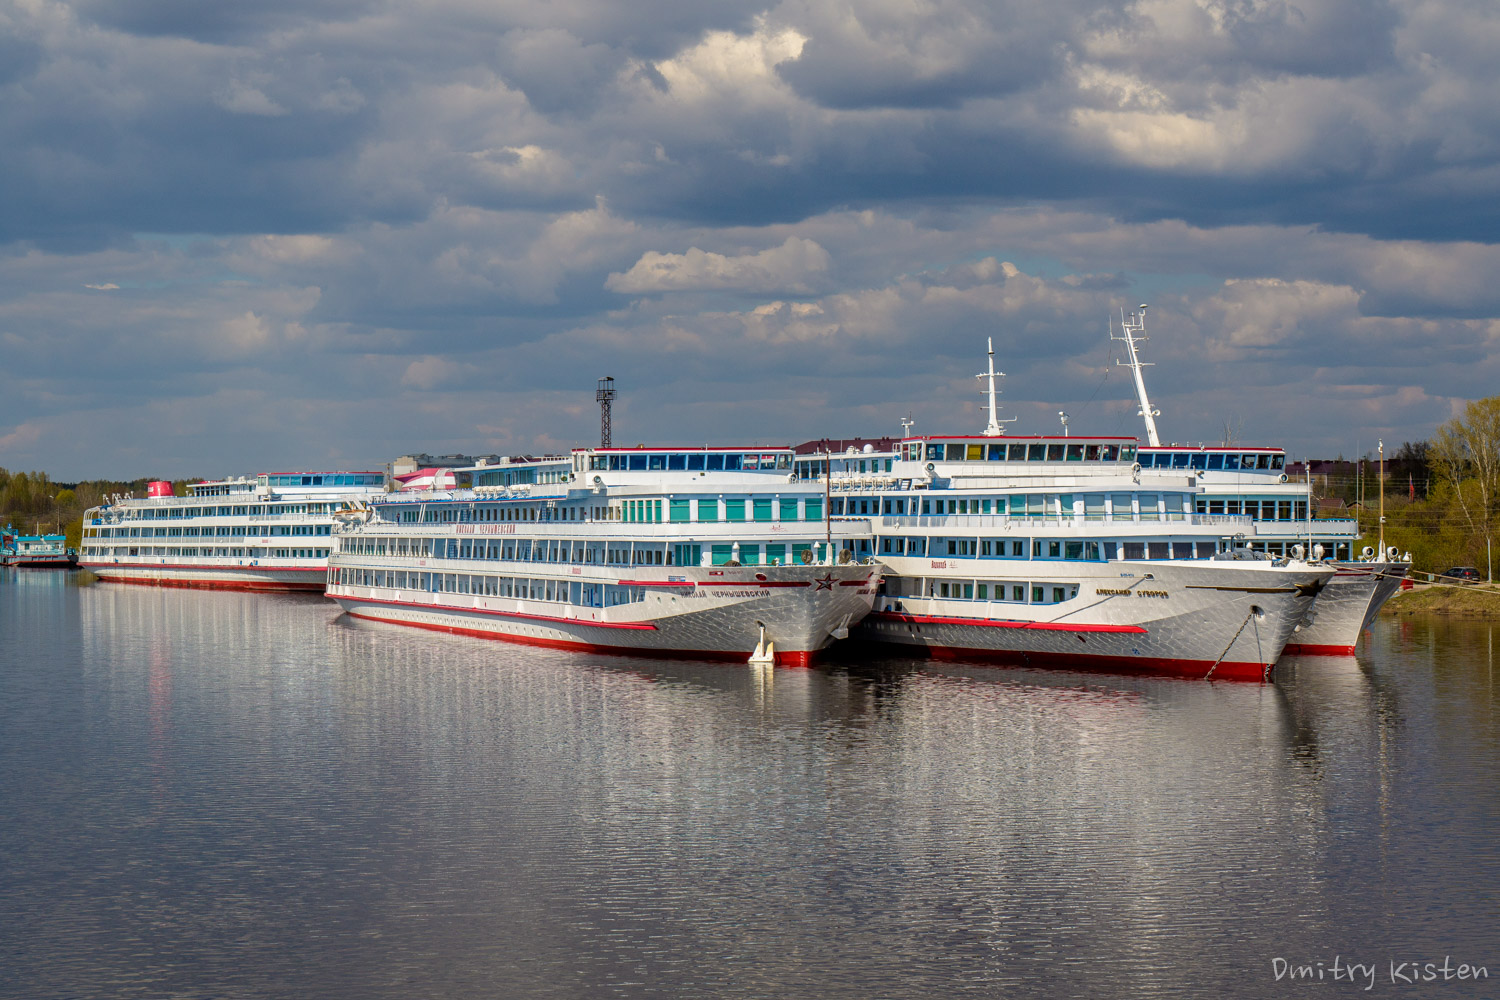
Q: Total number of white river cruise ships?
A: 4